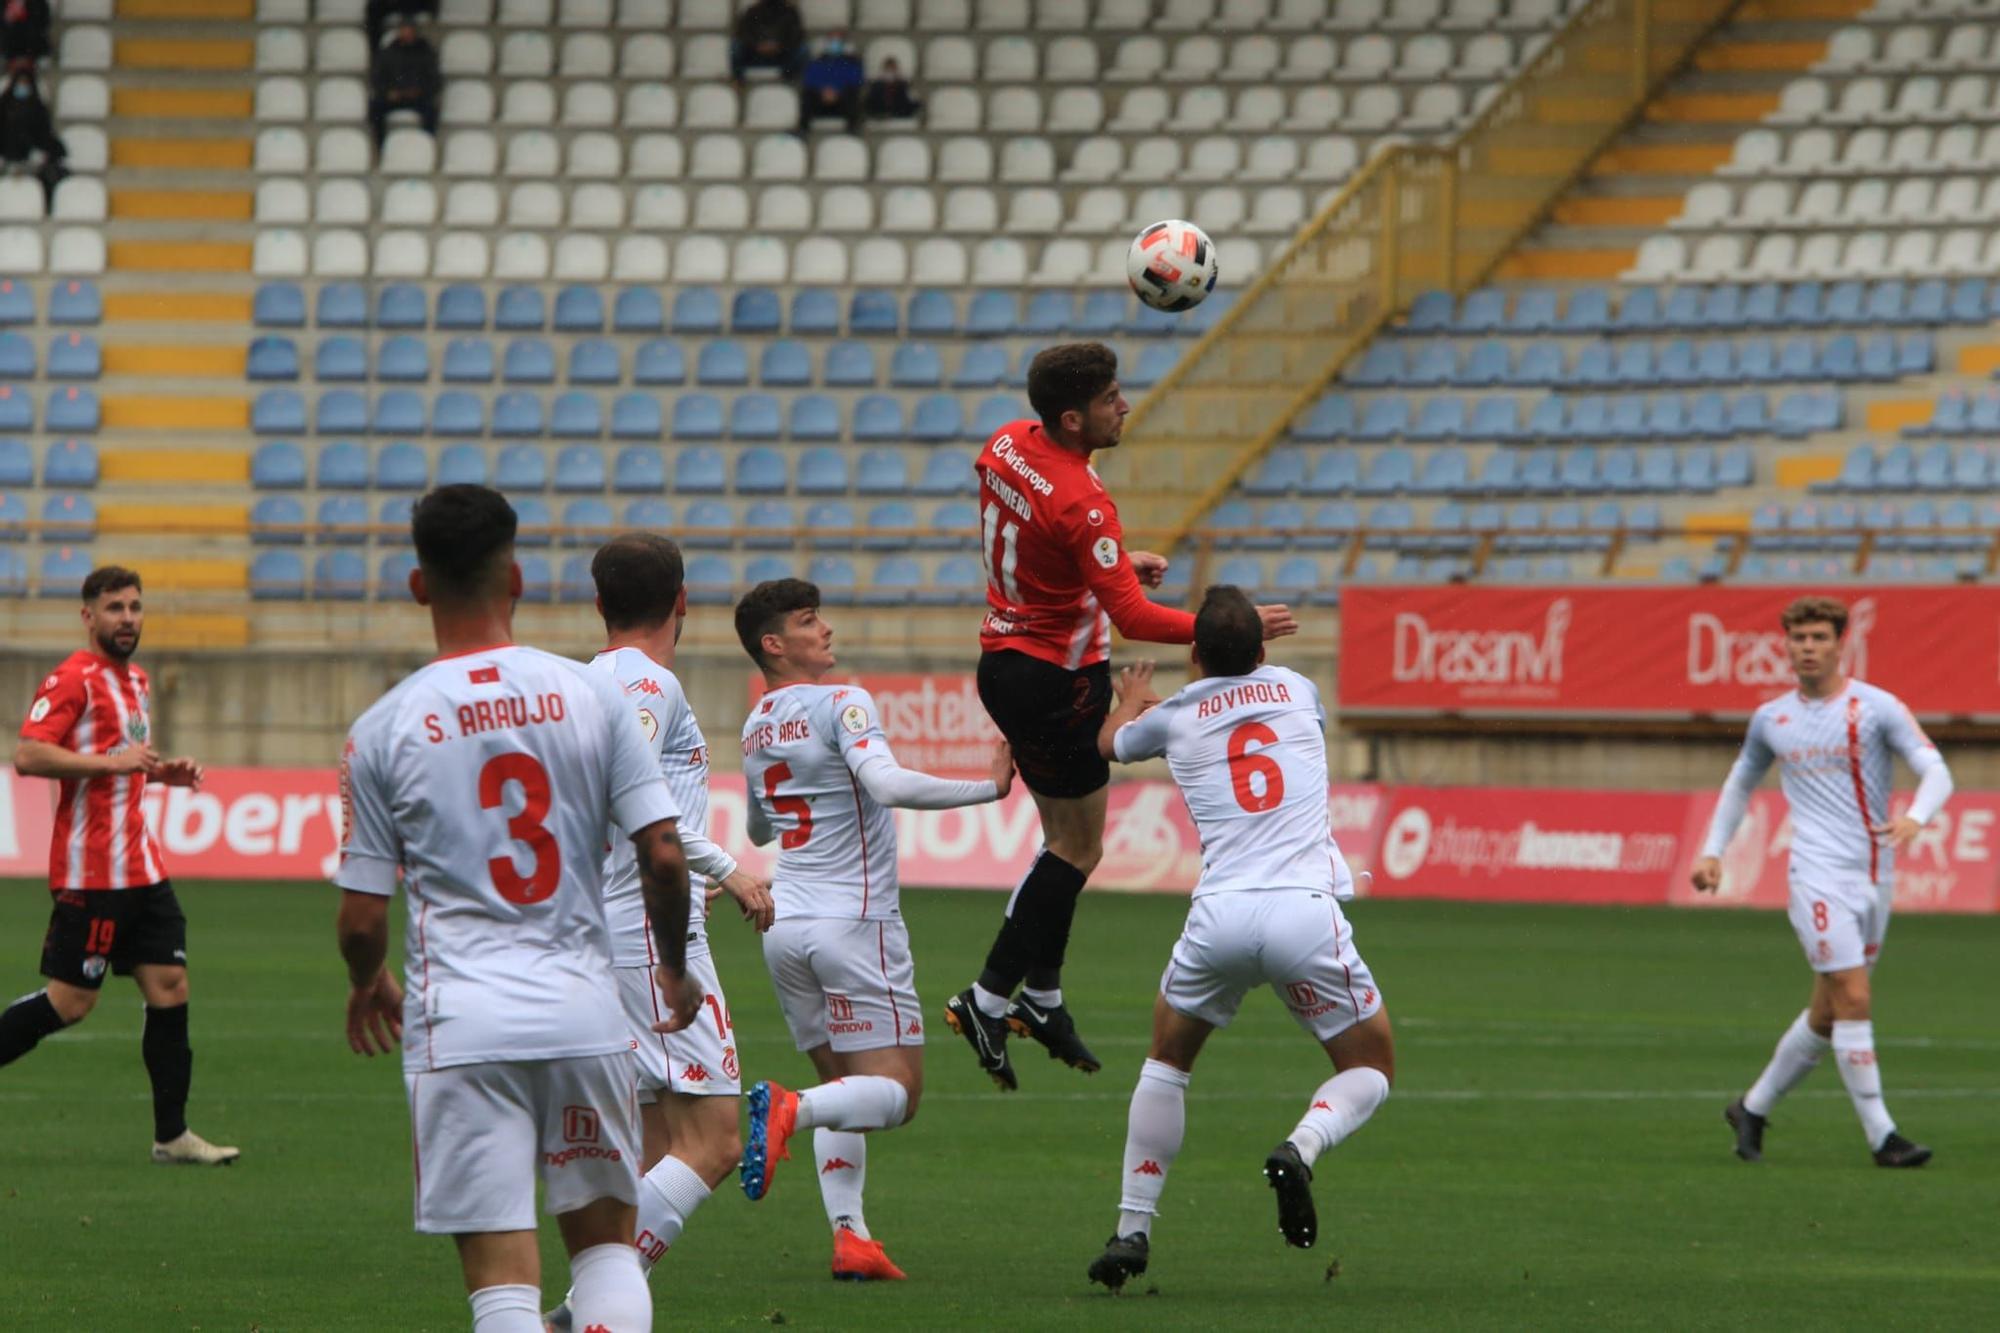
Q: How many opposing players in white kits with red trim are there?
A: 5